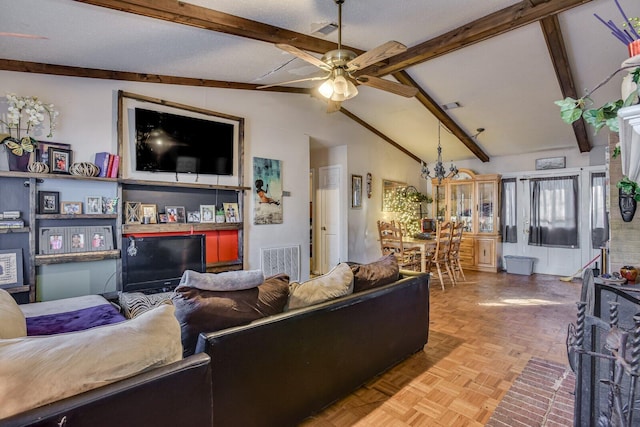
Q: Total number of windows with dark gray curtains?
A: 3